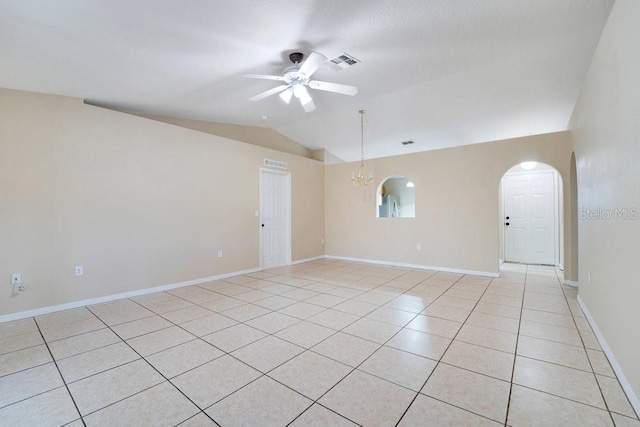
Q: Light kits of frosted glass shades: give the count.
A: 1